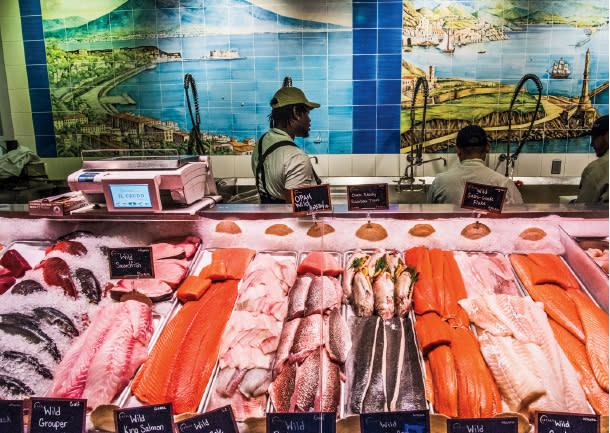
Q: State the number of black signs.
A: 12